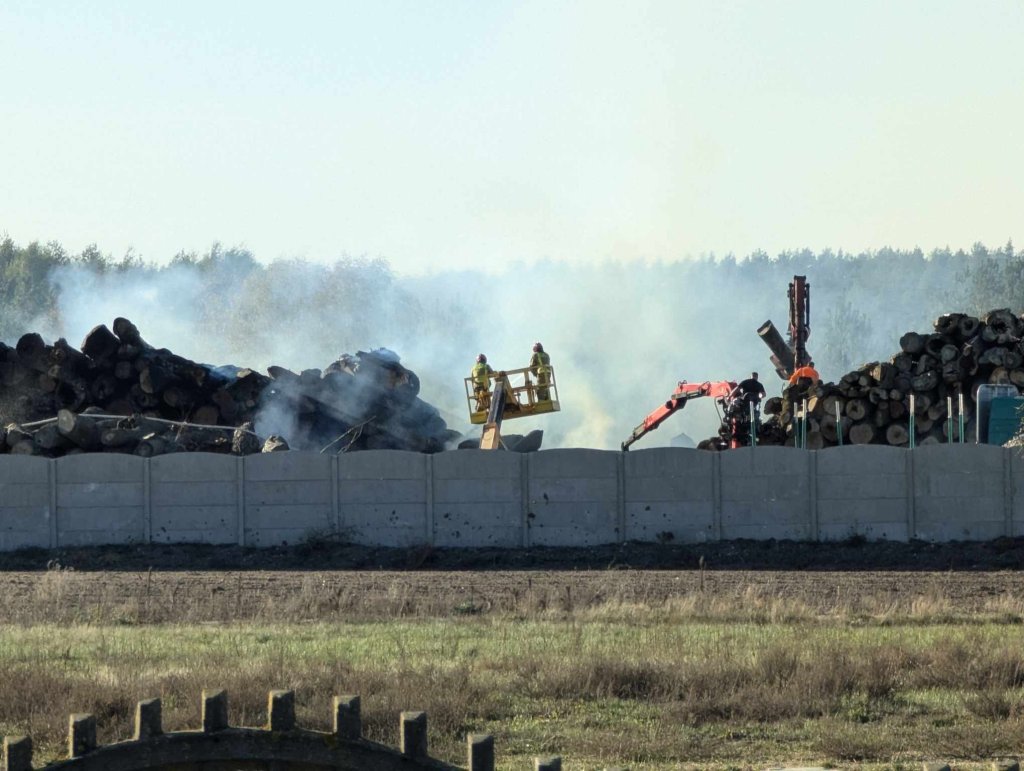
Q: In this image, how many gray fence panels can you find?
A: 12